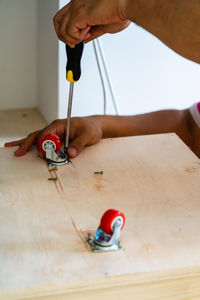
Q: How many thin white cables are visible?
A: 2